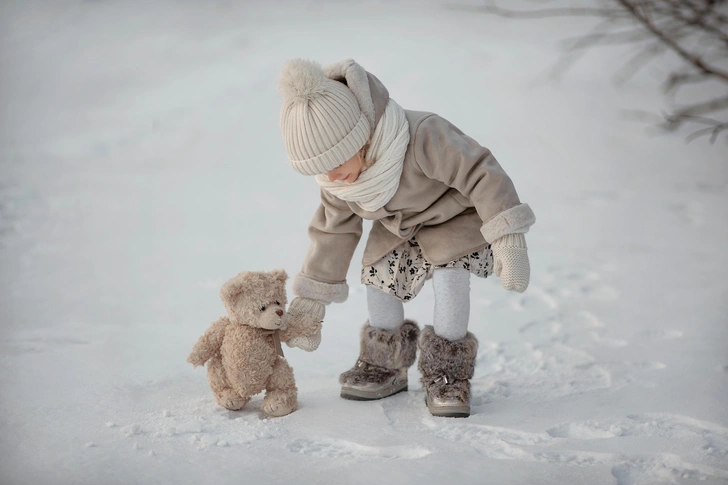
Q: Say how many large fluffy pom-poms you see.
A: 1